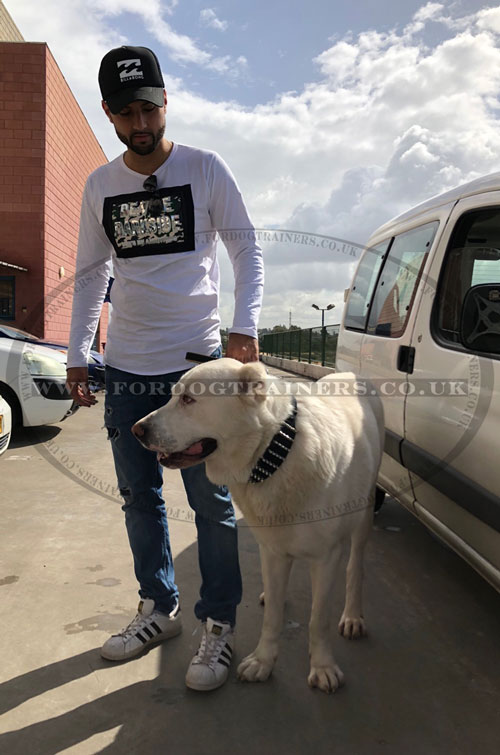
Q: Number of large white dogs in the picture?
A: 1